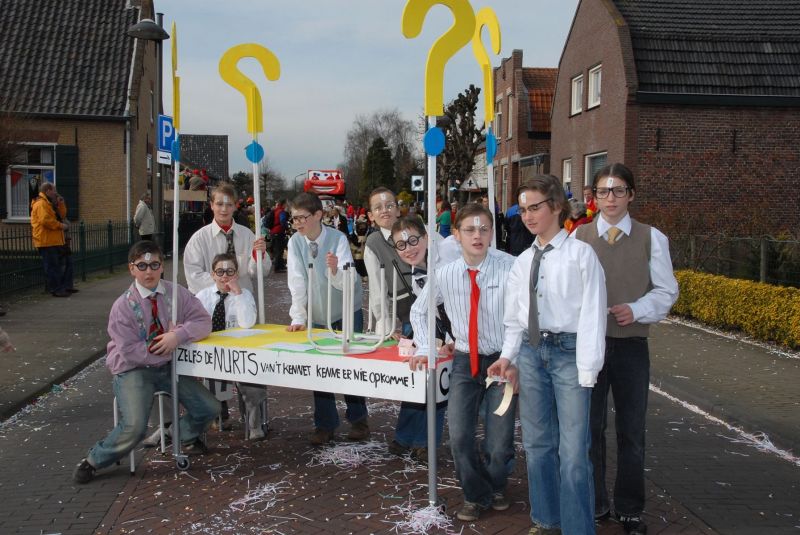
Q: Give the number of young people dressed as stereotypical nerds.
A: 9